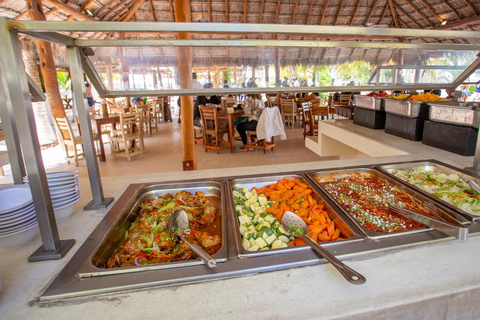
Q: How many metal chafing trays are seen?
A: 7